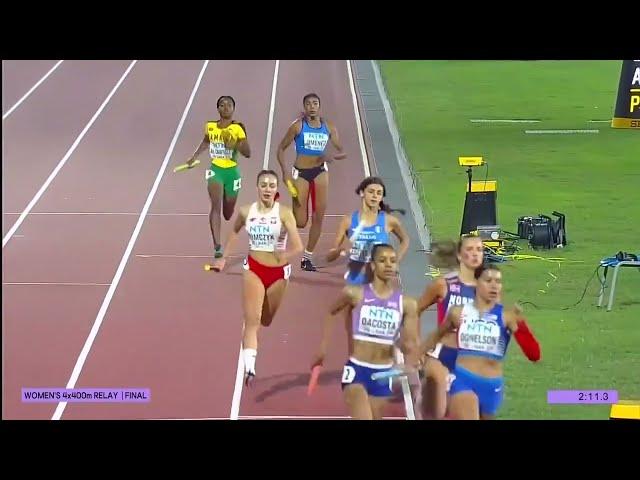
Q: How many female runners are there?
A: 7